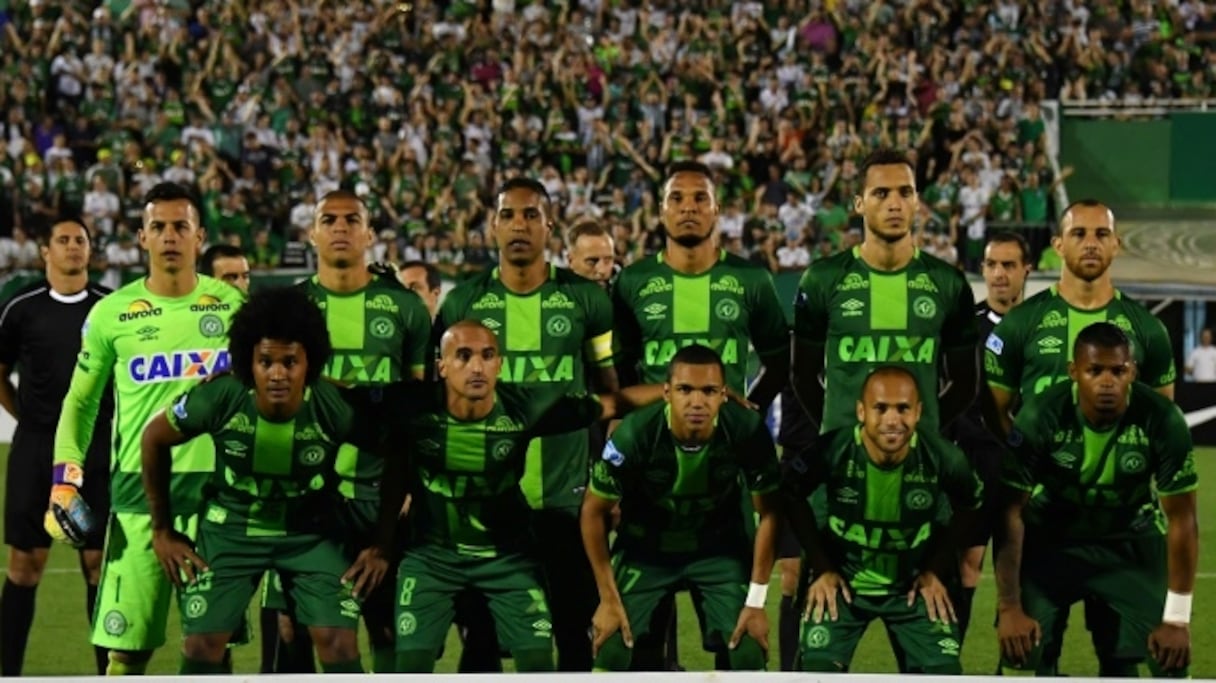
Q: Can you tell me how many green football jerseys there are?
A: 11